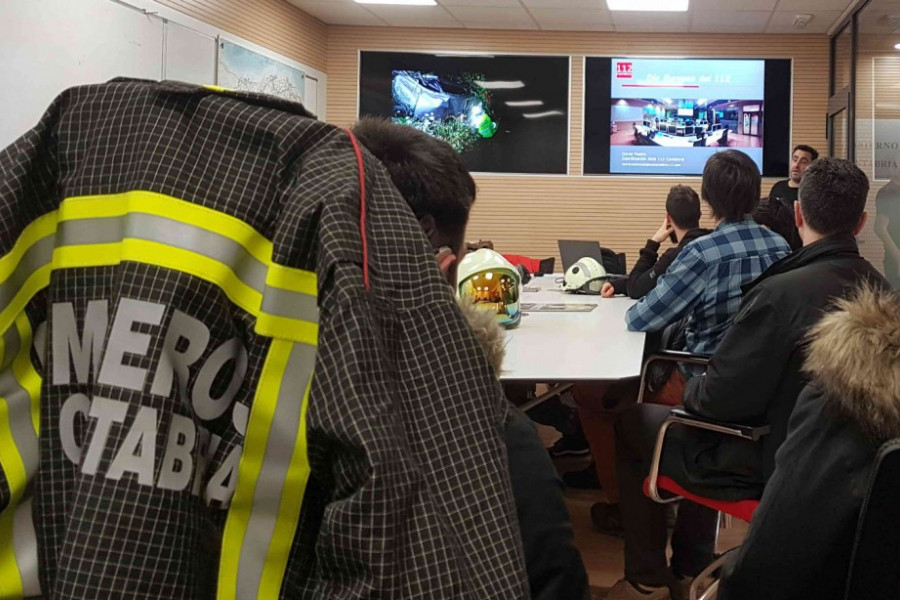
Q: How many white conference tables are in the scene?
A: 1